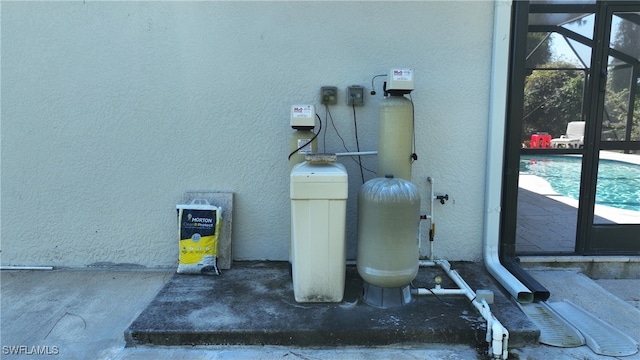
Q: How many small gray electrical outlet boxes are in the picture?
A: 2